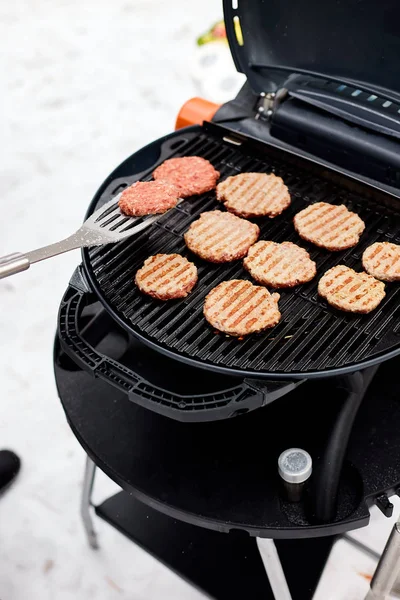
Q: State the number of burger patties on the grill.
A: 10